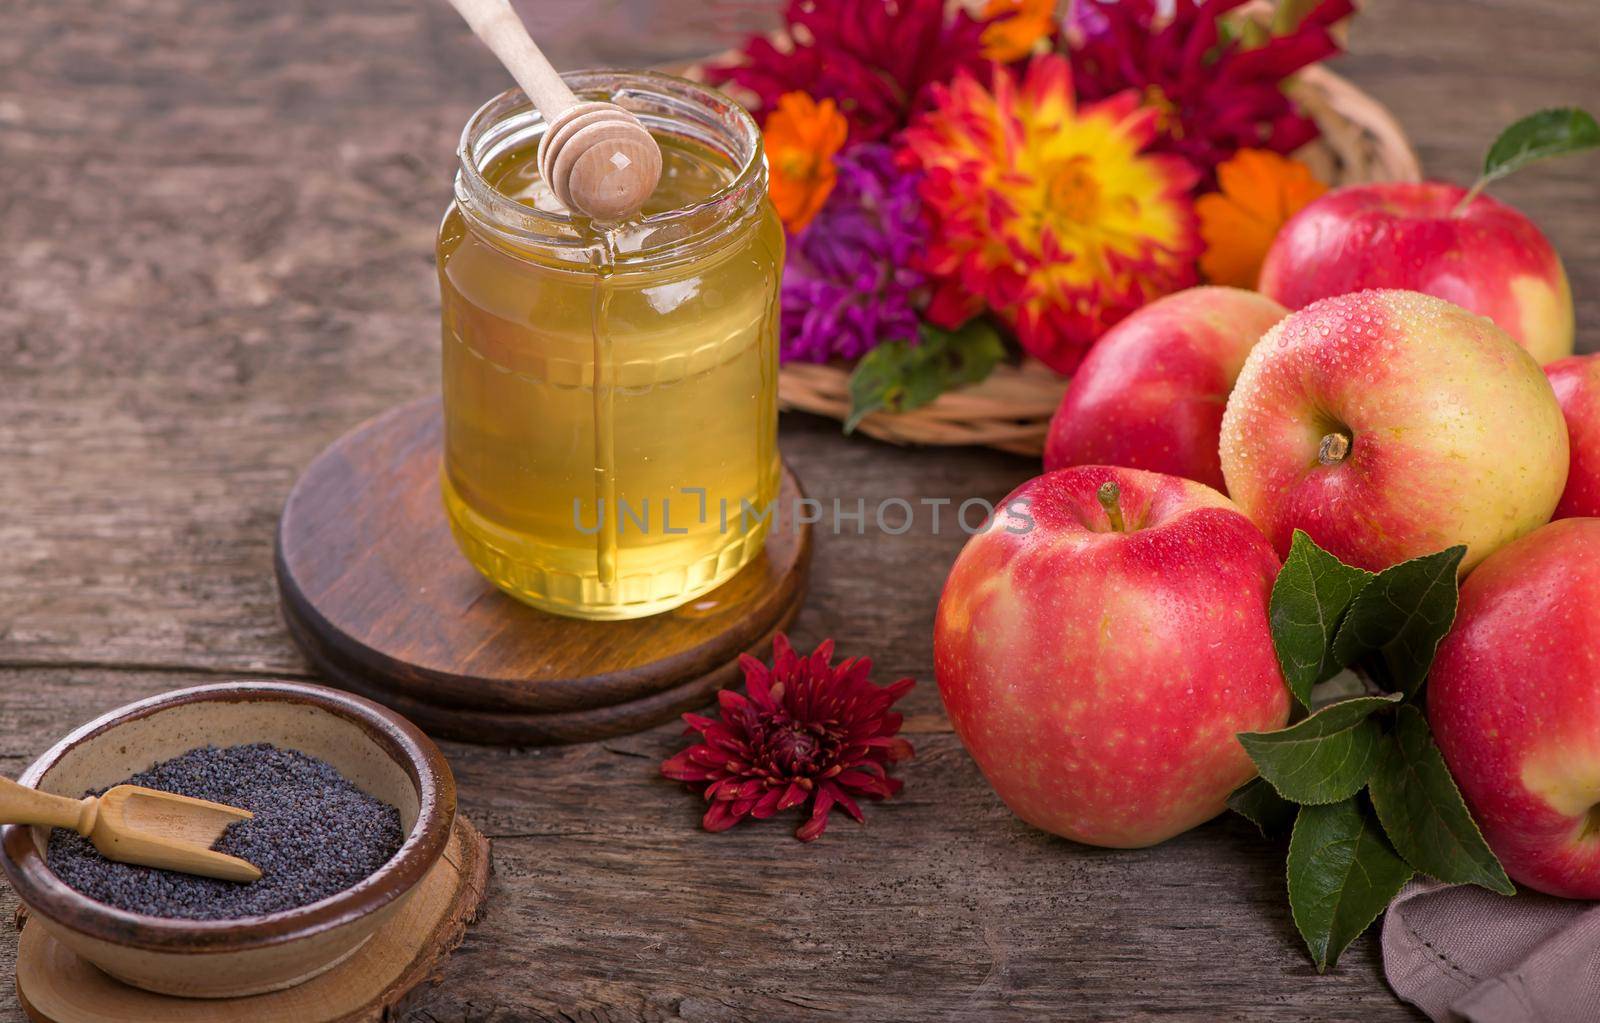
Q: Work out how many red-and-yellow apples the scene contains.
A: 6